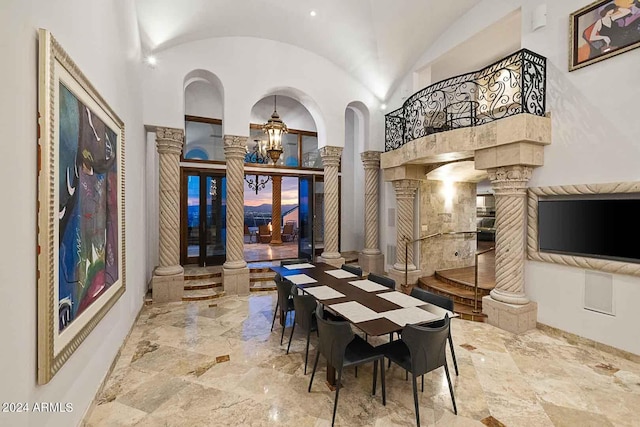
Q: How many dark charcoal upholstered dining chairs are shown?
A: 8